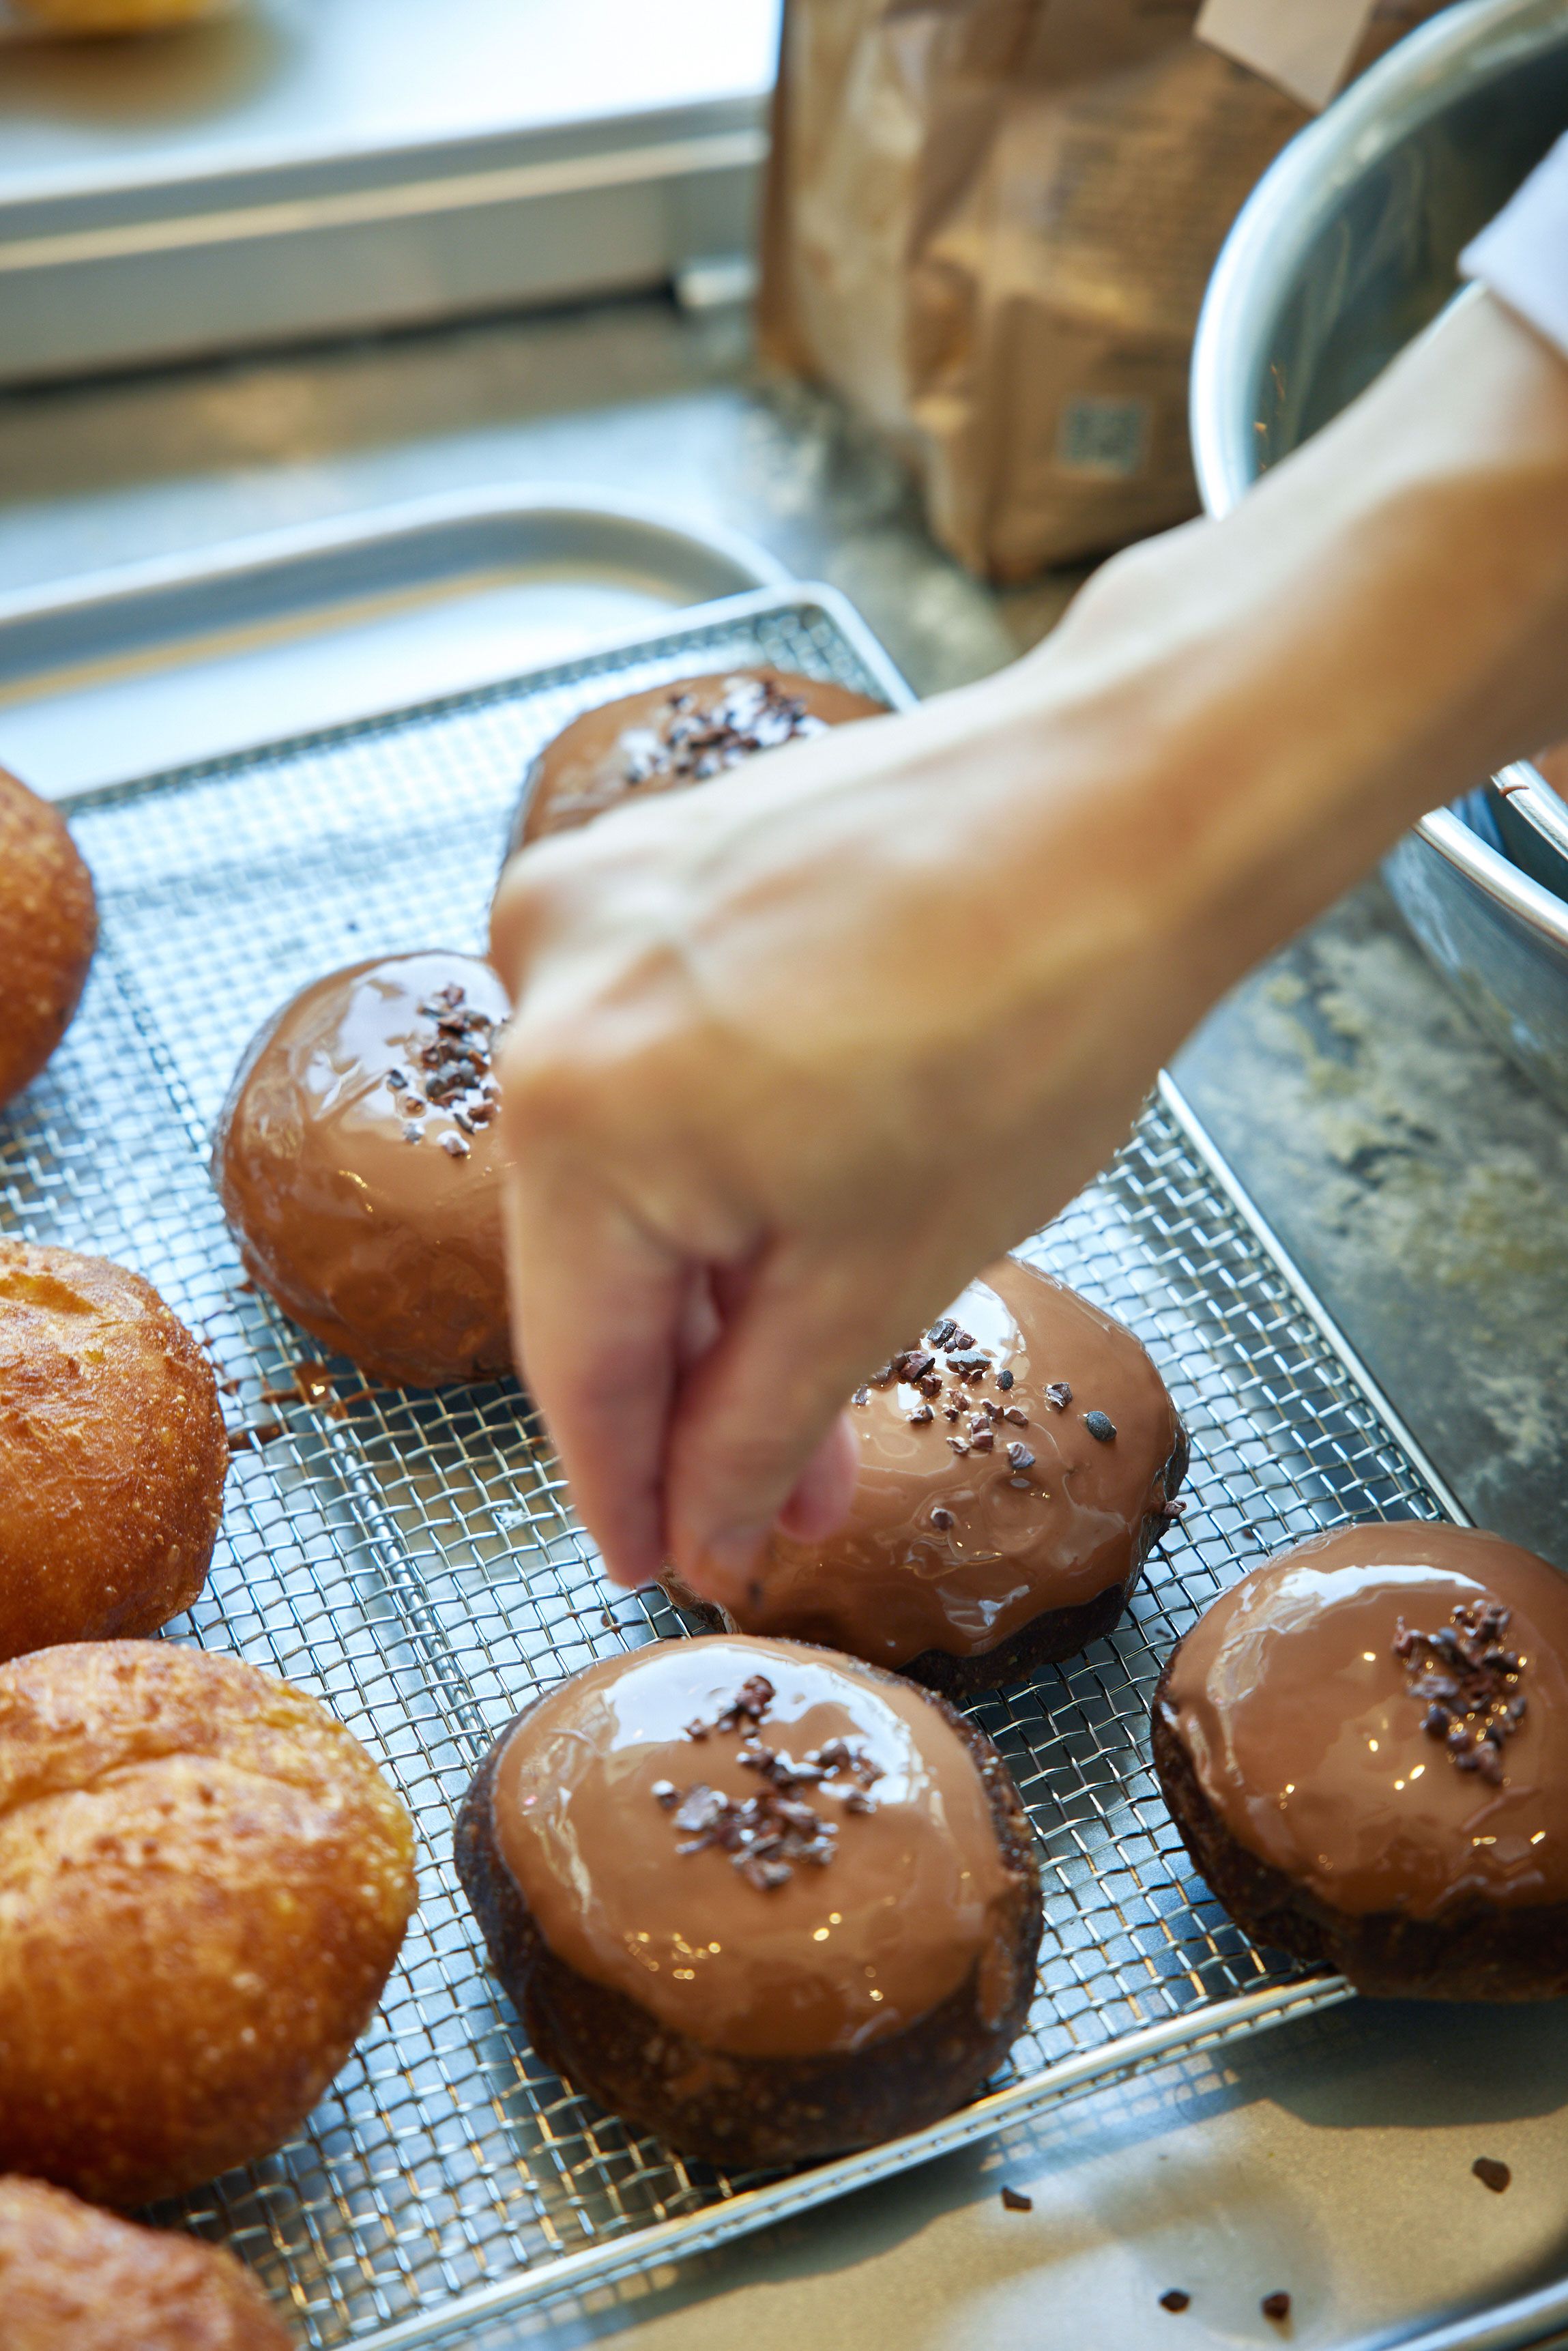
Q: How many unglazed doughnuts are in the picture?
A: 4